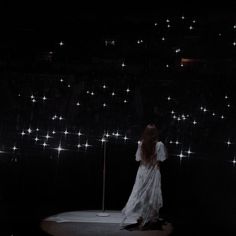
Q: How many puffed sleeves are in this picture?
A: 2